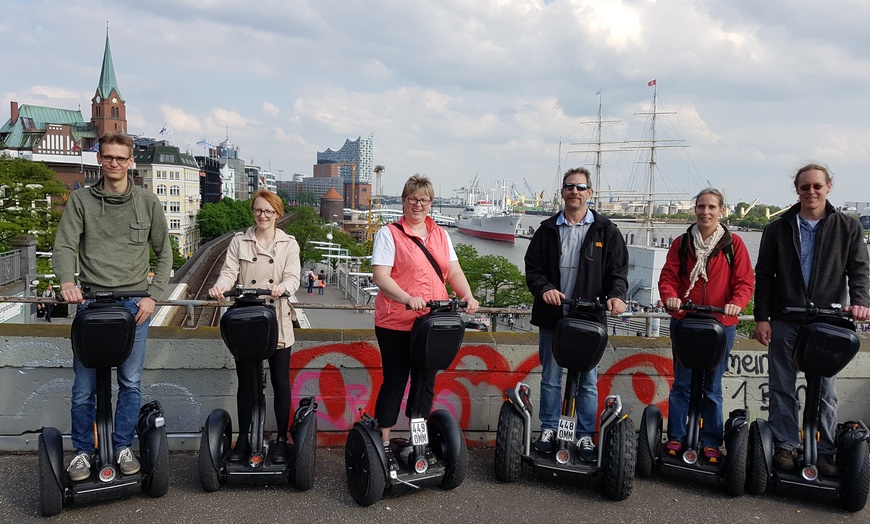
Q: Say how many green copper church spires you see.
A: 1